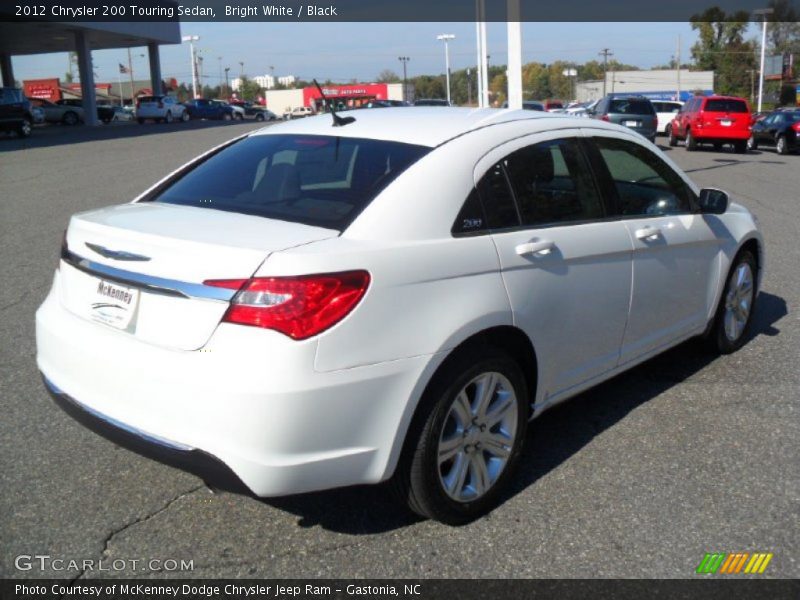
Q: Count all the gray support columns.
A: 3